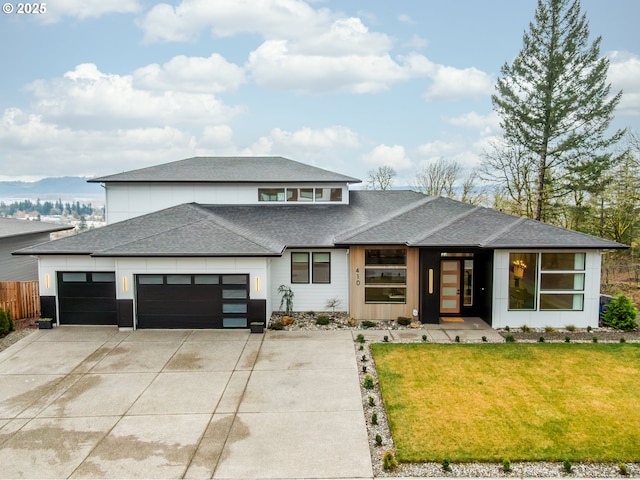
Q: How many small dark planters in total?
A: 2